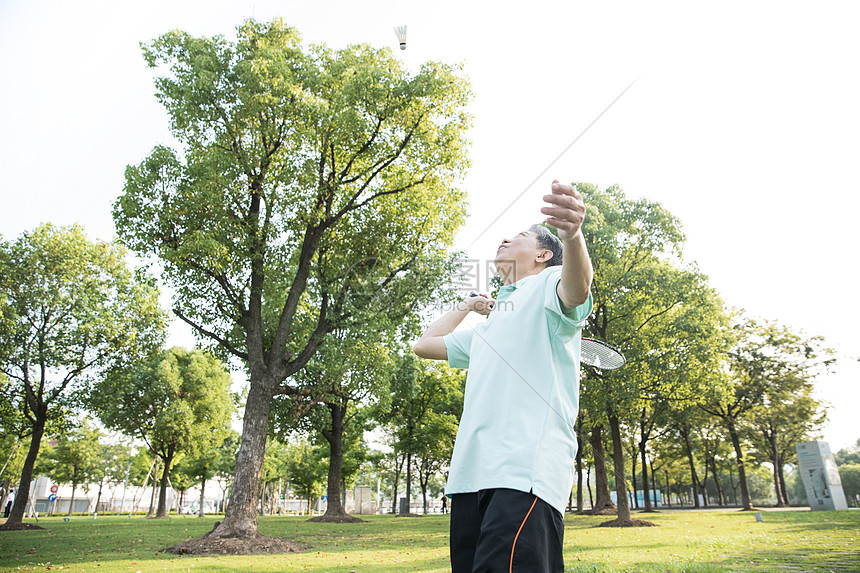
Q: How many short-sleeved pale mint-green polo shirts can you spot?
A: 1